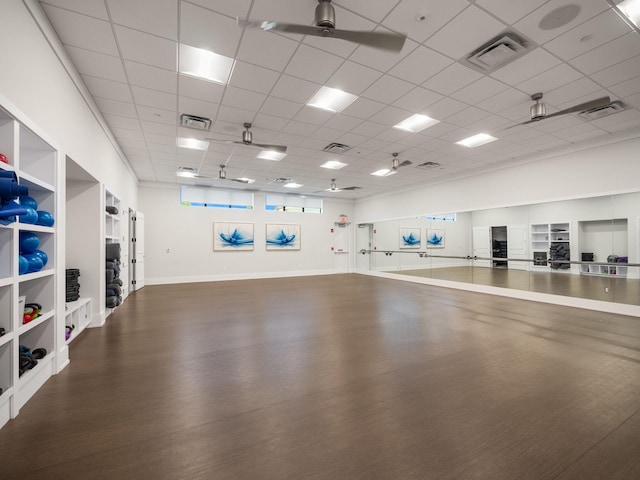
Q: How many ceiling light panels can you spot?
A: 13